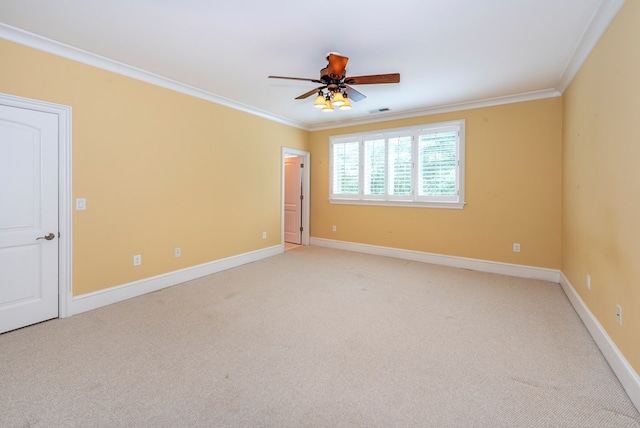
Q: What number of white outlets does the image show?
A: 7